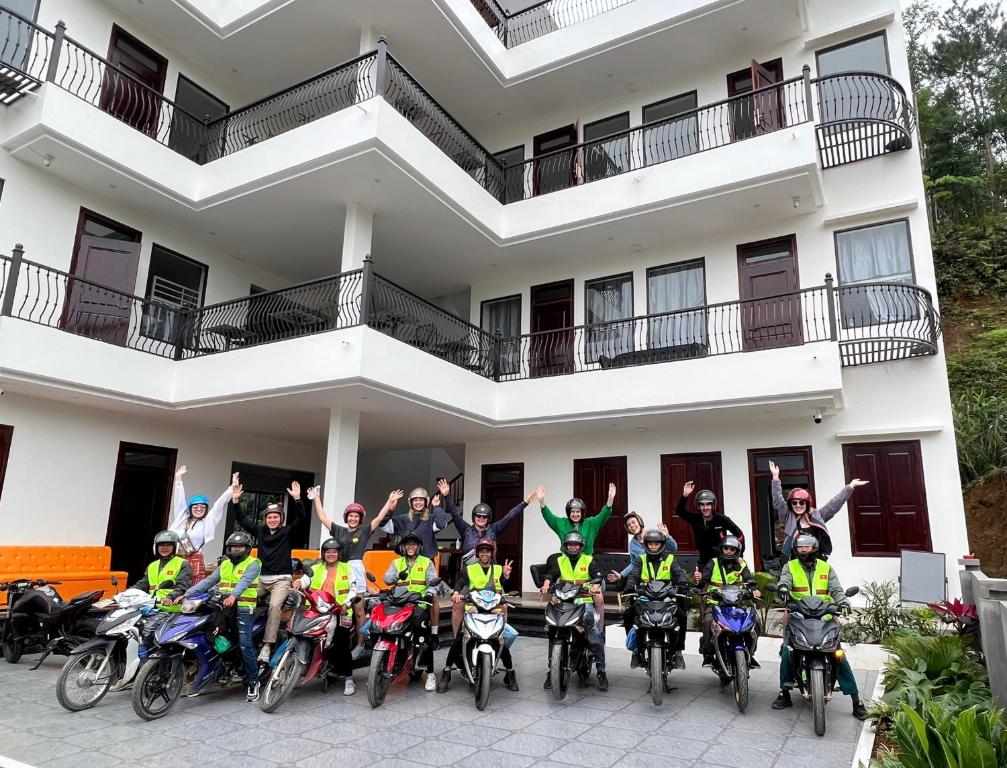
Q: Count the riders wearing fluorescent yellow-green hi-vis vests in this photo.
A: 9